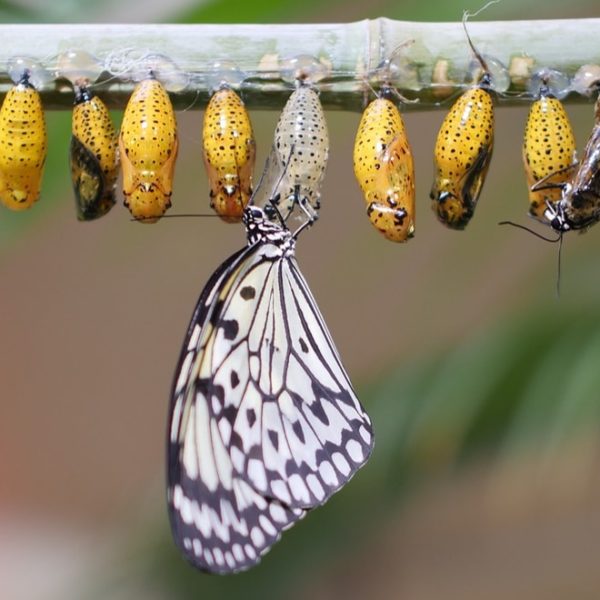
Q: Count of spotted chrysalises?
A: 8